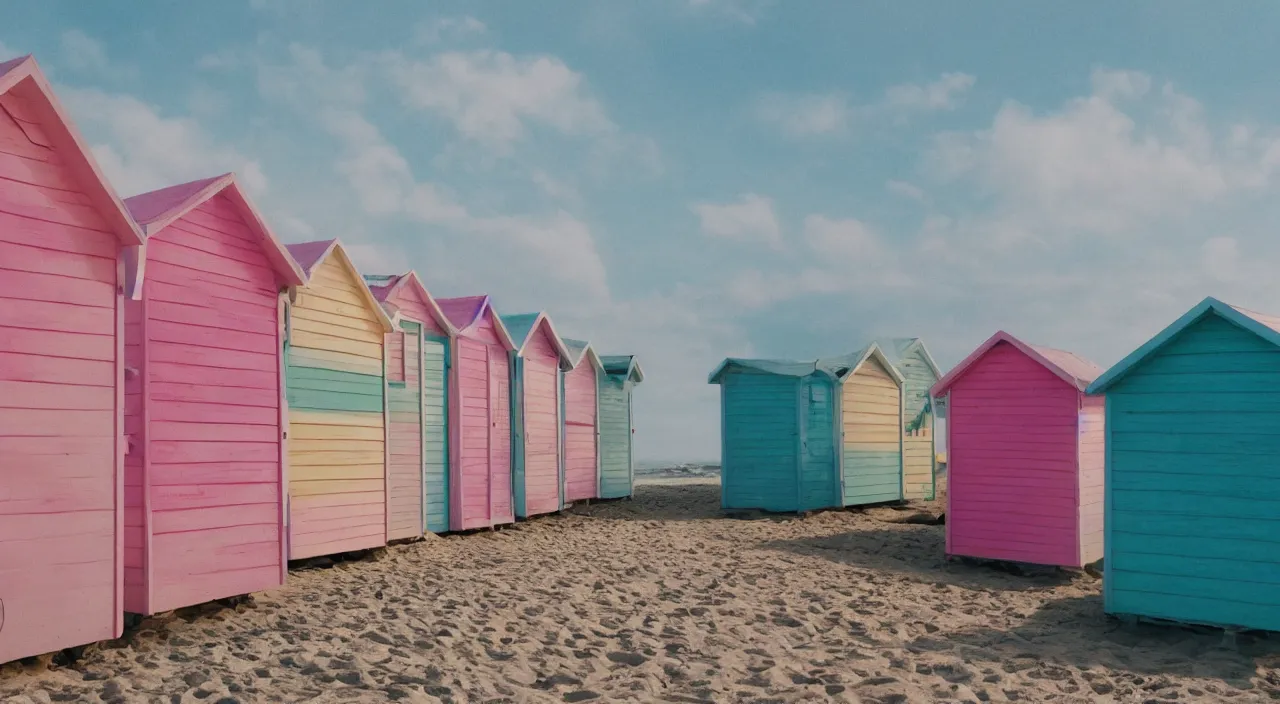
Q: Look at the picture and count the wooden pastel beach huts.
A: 13